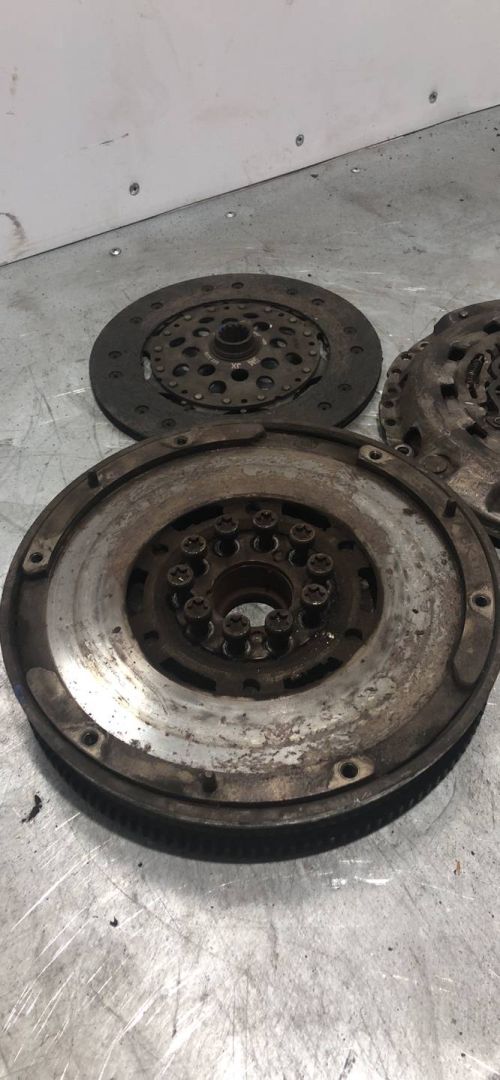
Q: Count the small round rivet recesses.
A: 14